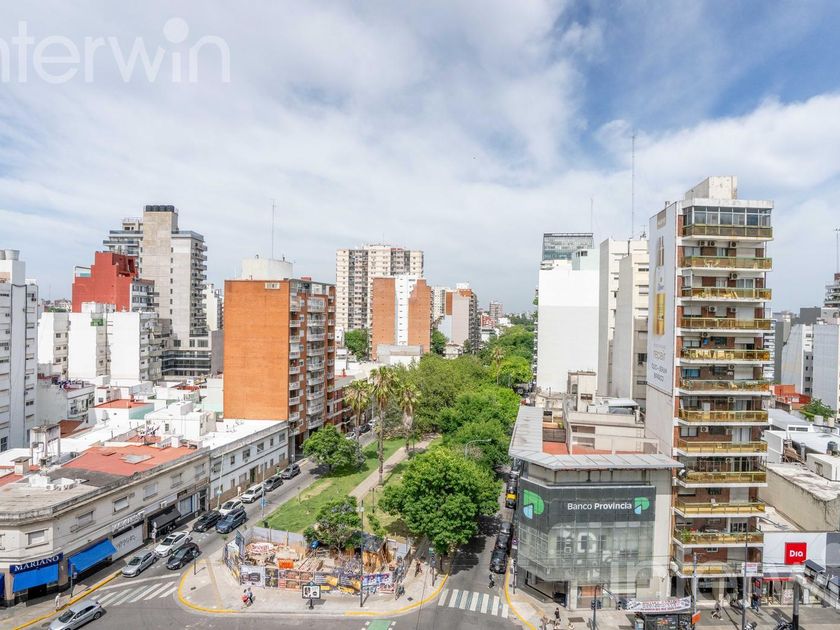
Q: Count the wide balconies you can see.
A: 12